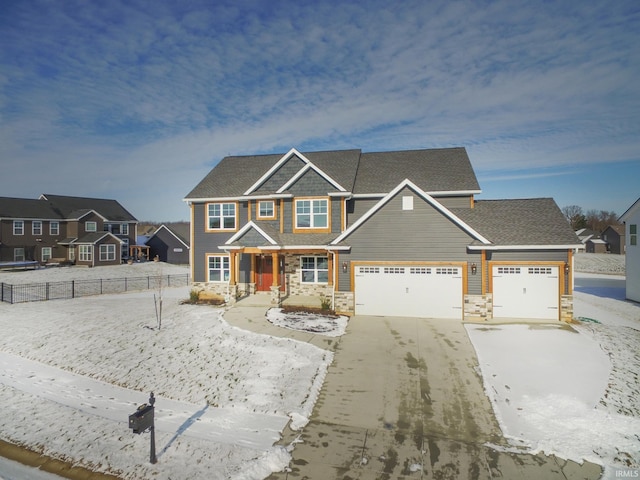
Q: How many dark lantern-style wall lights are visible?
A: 3